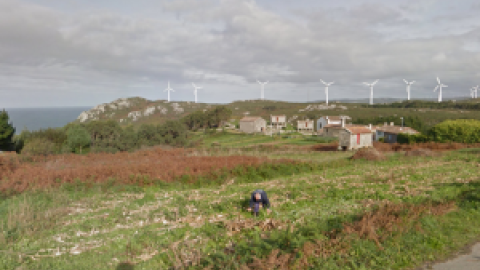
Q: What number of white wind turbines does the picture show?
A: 9